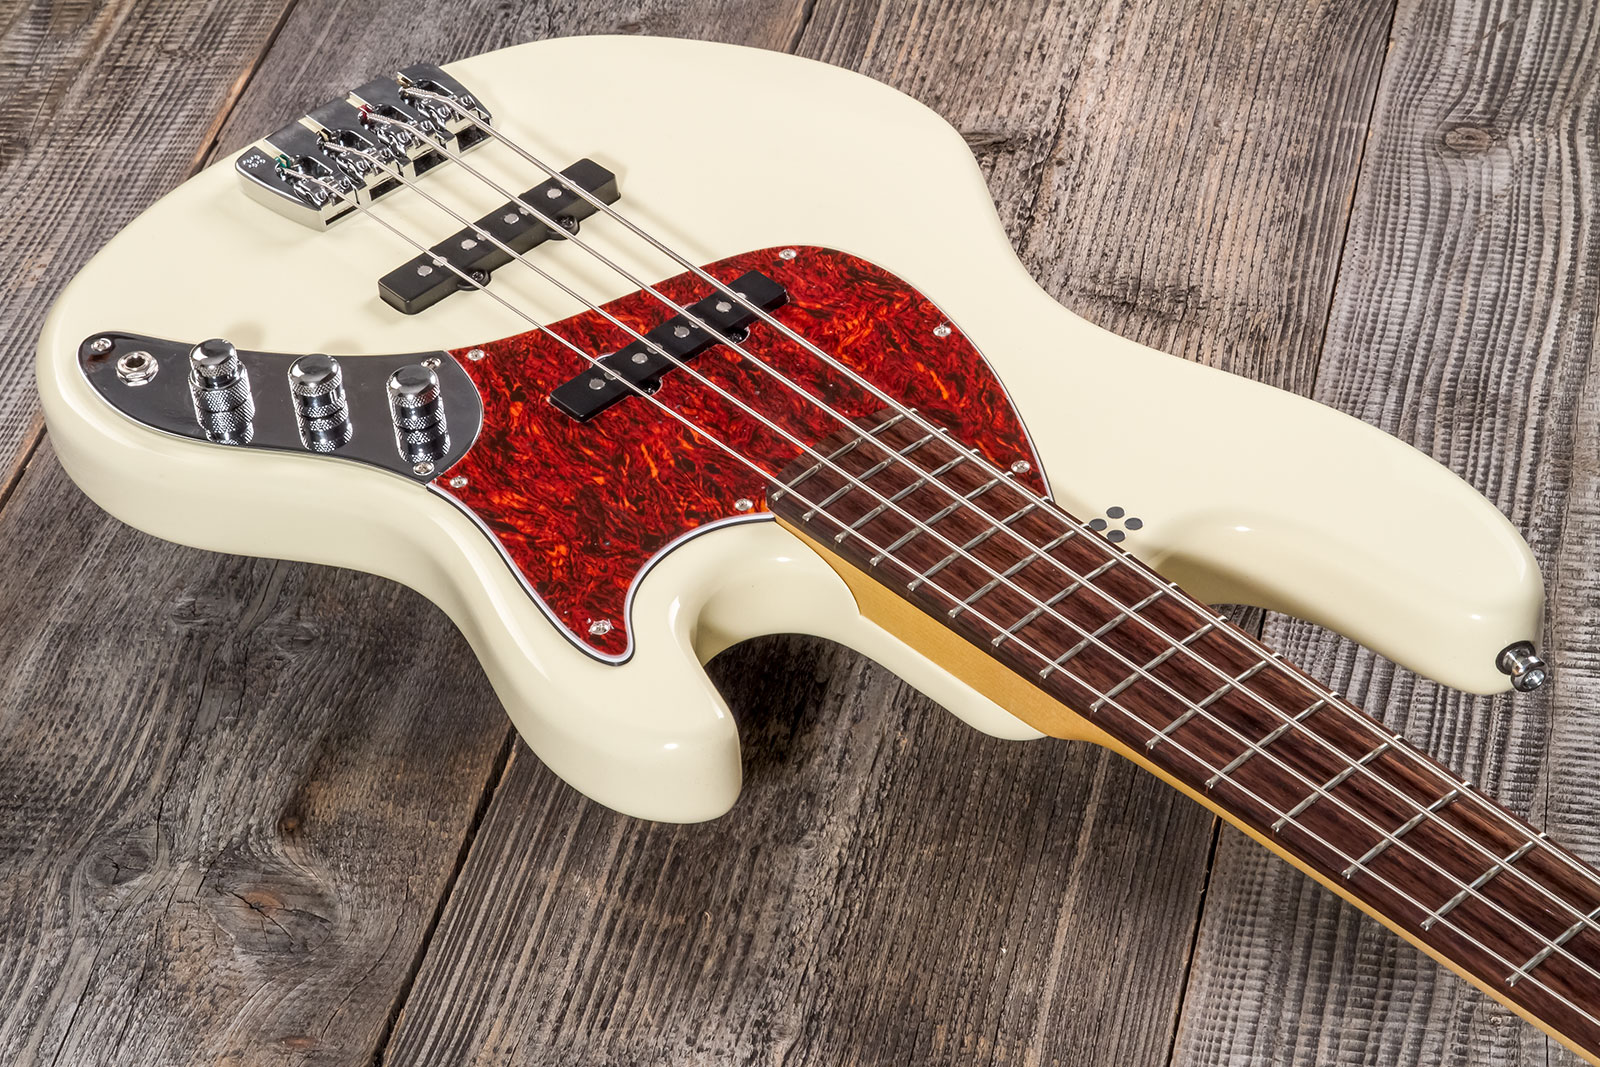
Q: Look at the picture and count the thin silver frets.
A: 15